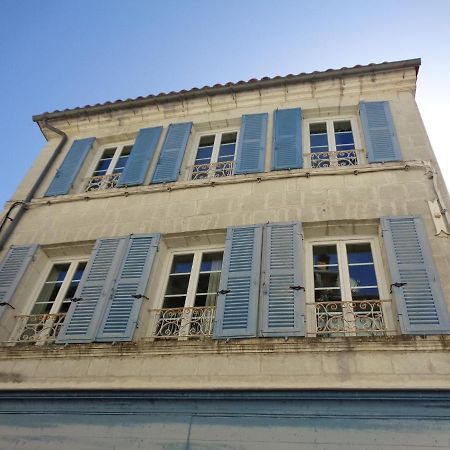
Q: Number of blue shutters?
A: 12